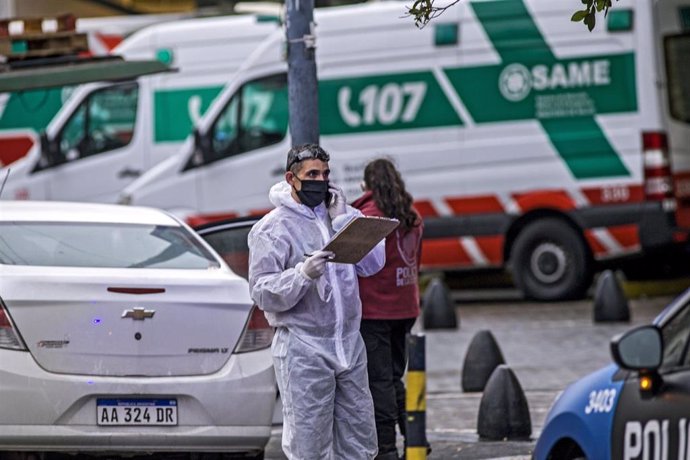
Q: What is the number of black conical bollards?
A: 4